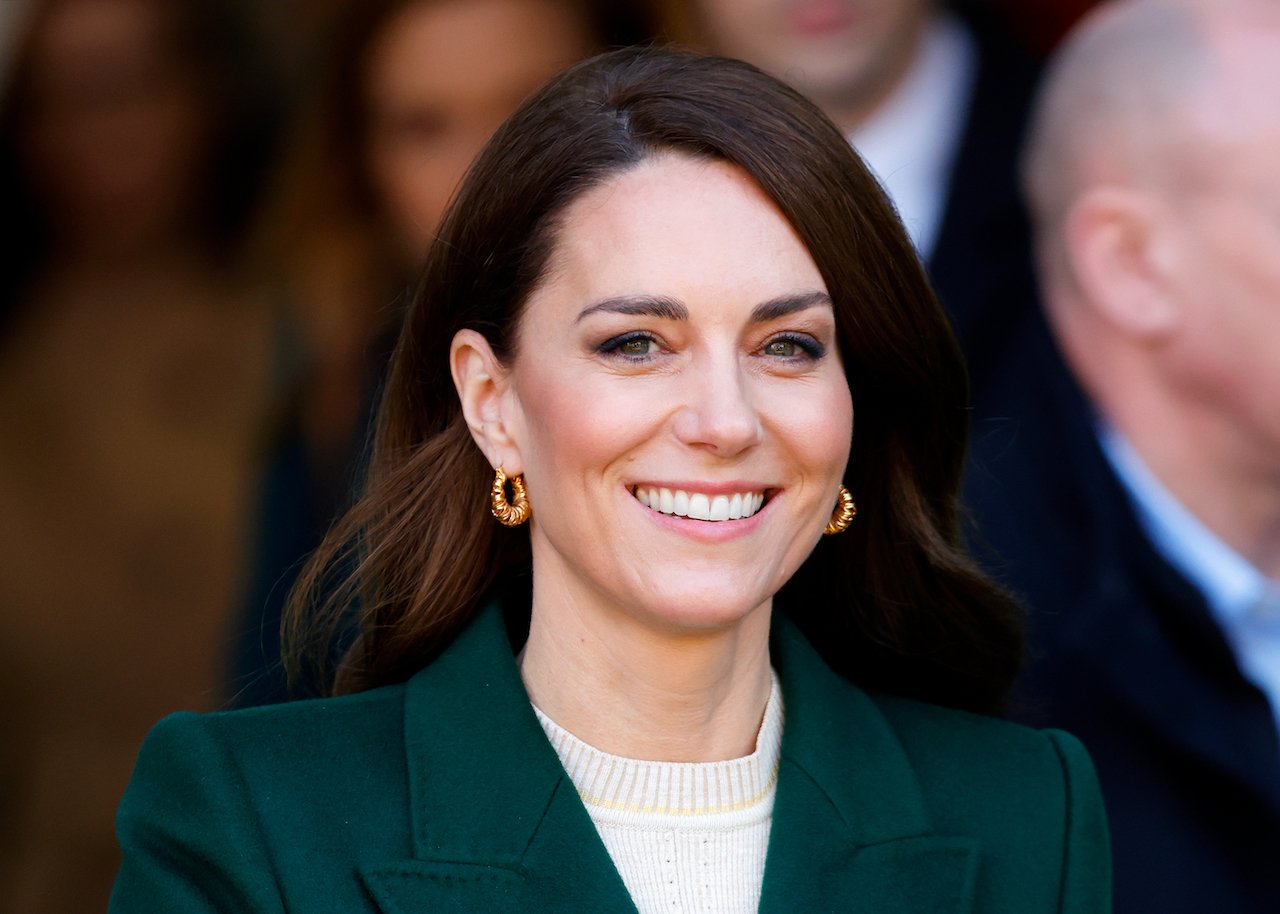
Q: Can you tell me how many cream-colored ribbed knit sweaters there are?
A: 1